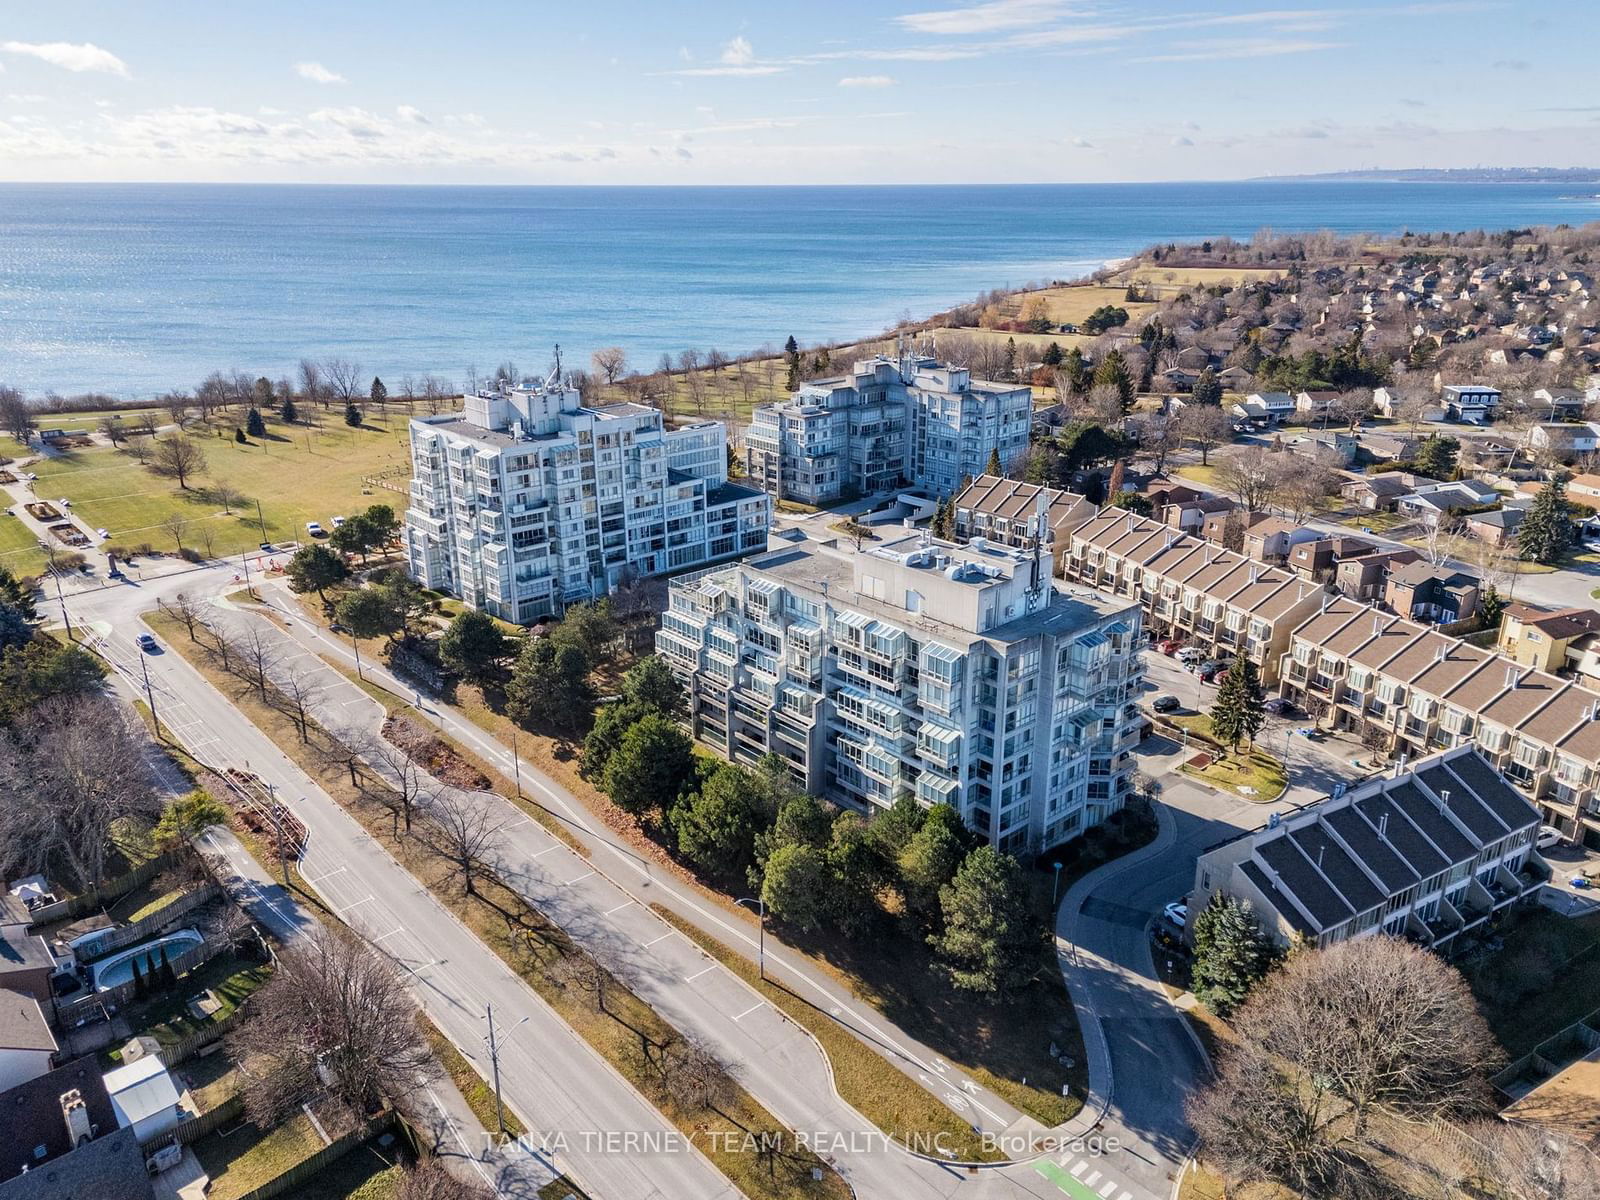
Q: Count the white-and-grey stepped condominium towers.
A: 3